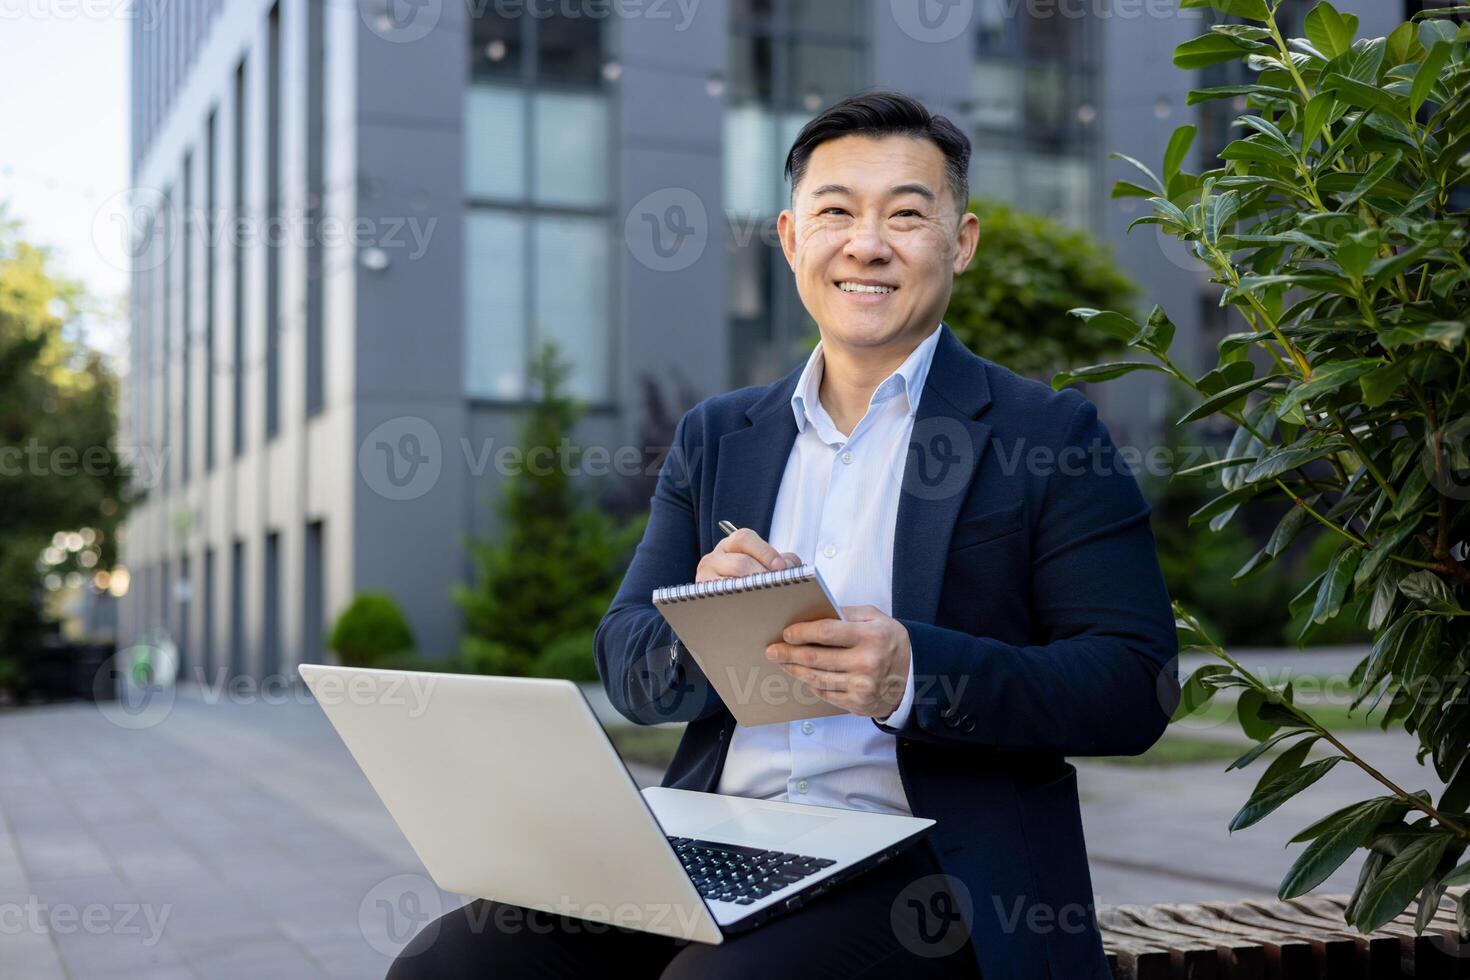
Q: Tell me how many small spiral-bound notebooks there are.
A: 1